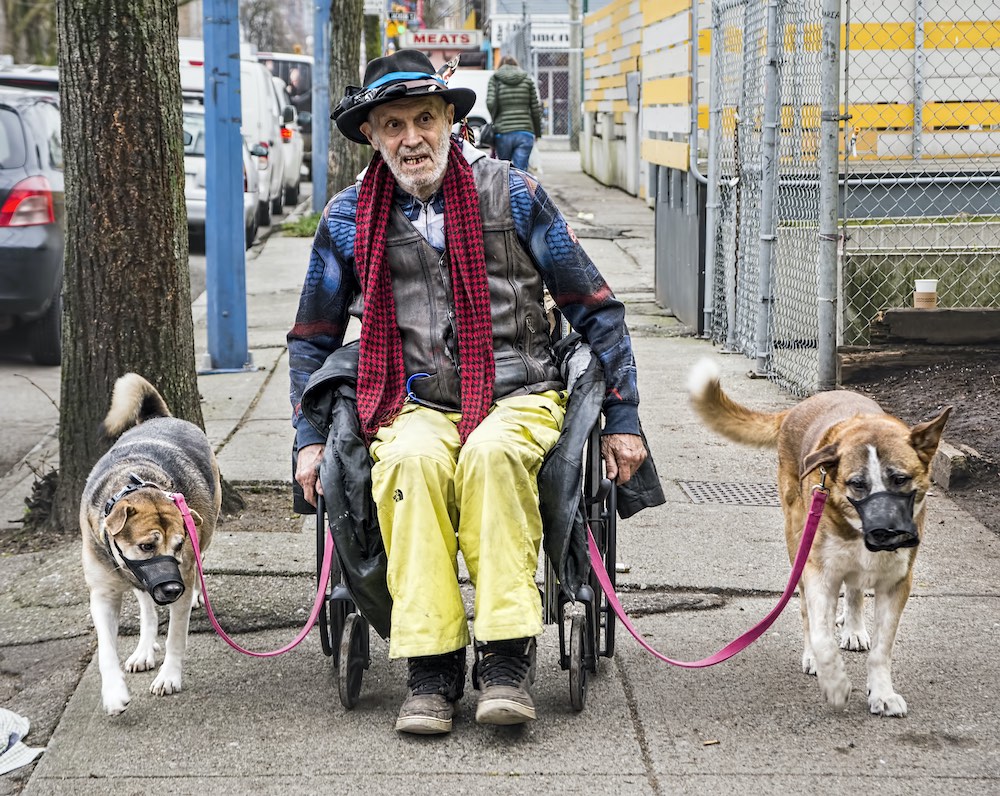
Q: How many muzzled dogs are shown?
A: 2